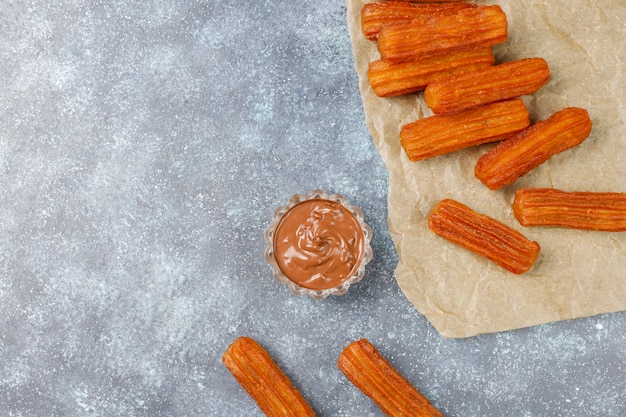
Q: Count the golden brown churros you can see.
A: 10